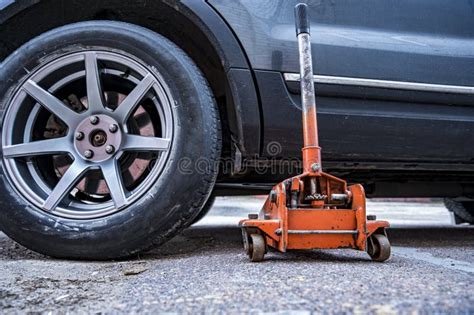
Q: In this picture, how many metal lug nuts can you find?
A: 5